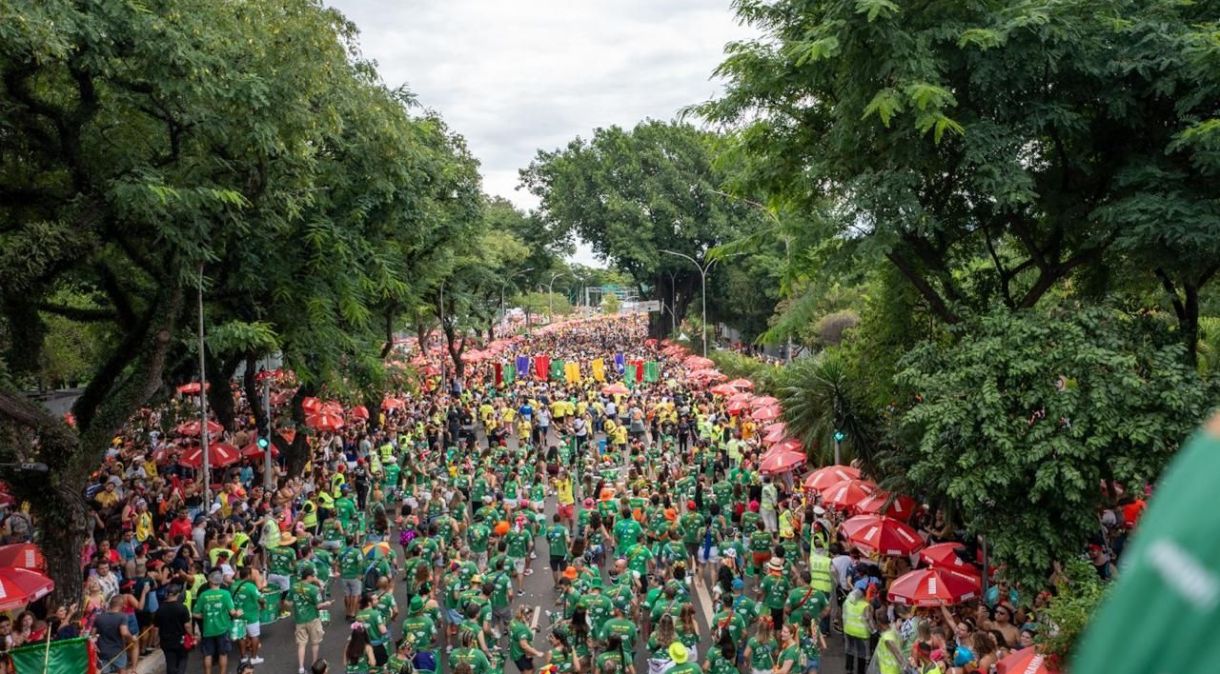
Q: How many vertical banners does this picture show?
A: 11